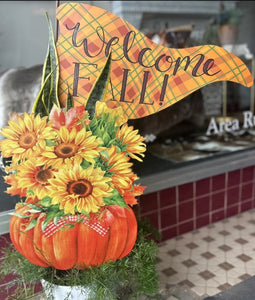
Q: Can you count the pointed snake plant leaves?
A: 5